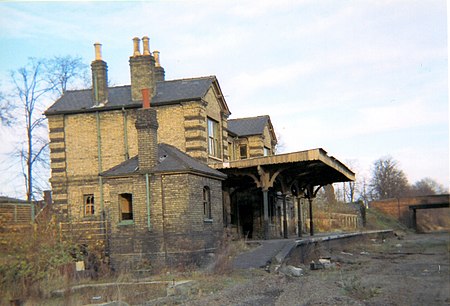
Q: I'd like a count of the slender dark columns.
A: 4